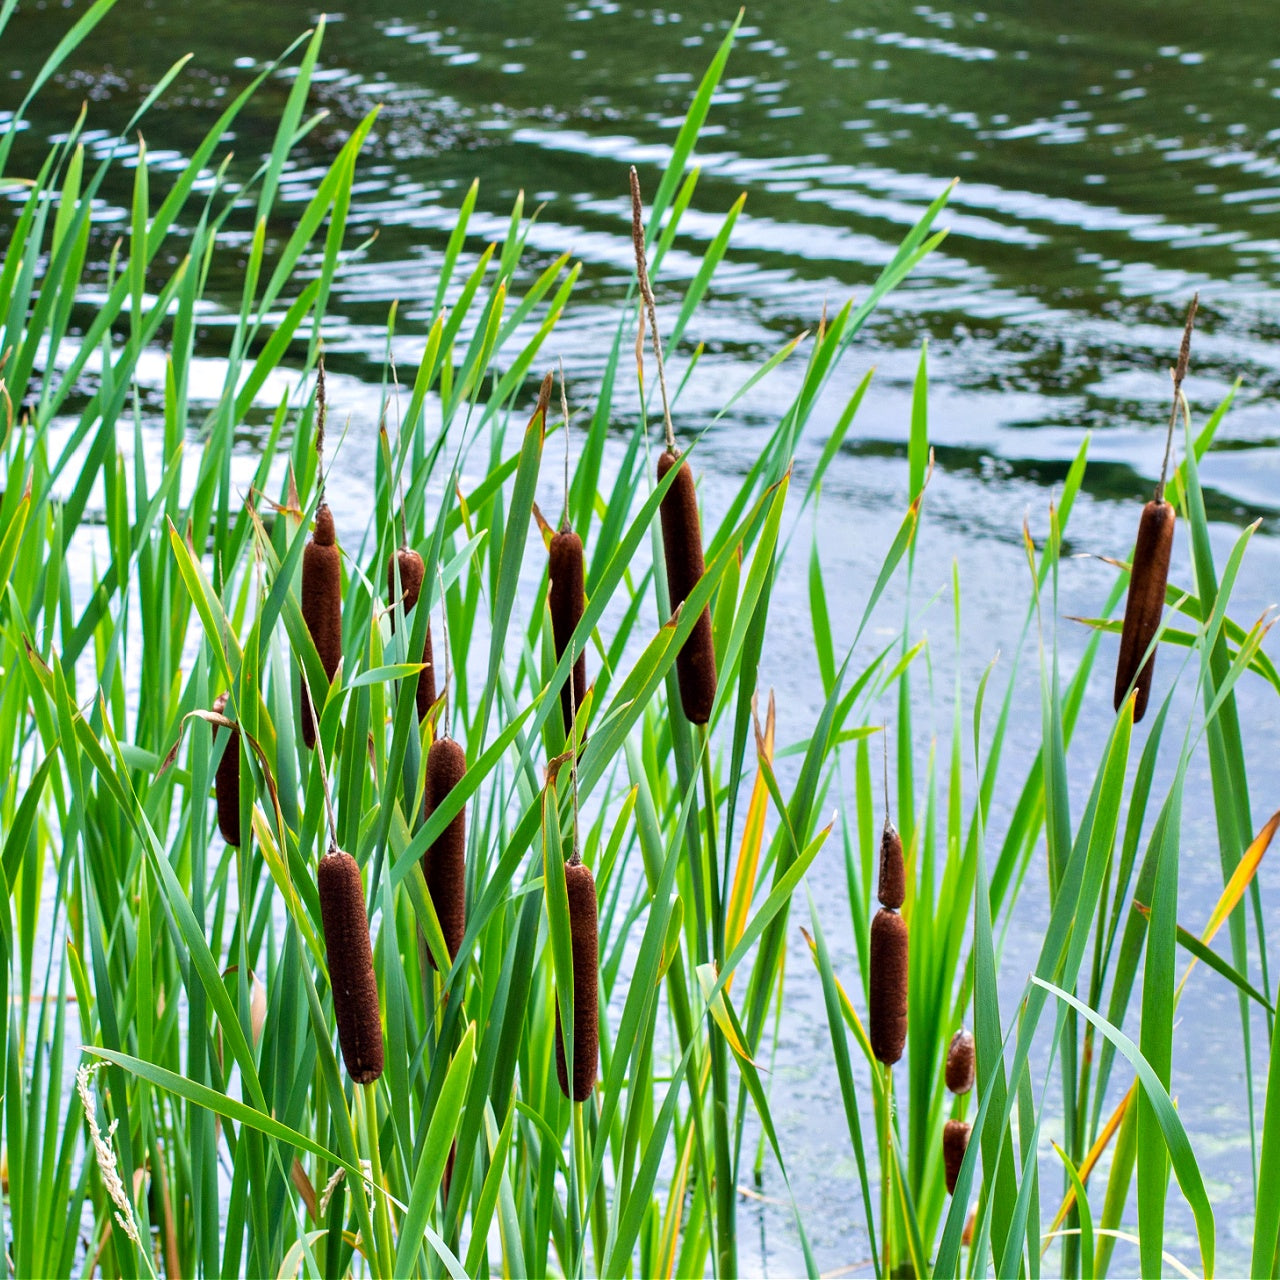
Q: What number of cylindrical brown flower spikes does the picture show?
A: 11